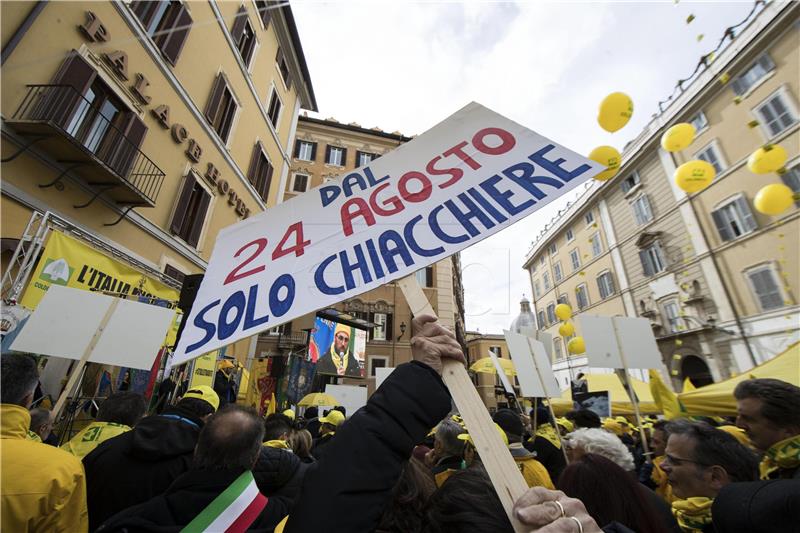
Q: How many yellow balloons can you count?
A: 9